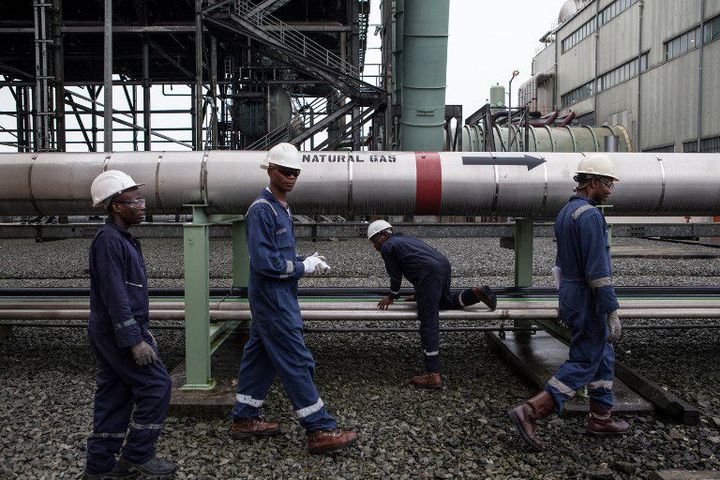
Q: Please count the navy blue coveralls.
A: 4